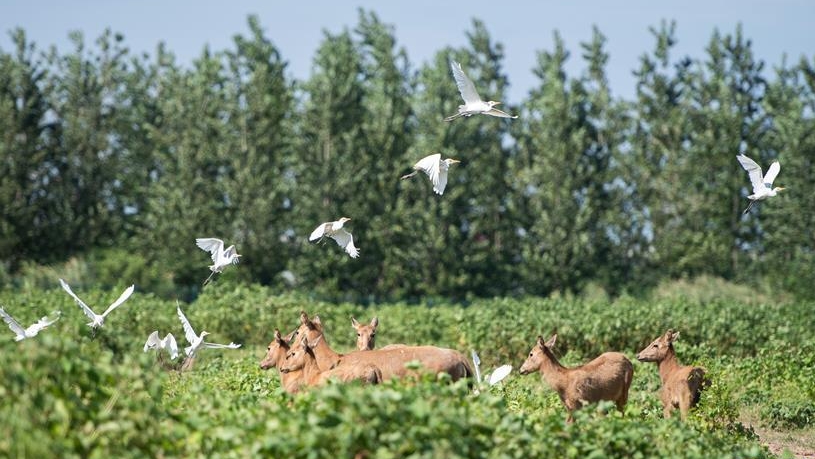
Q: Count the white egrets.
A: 10